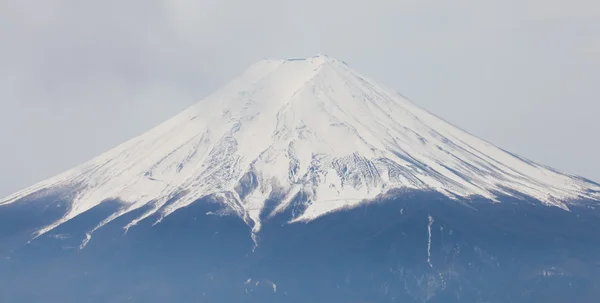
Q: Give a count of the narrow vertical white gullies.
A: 1